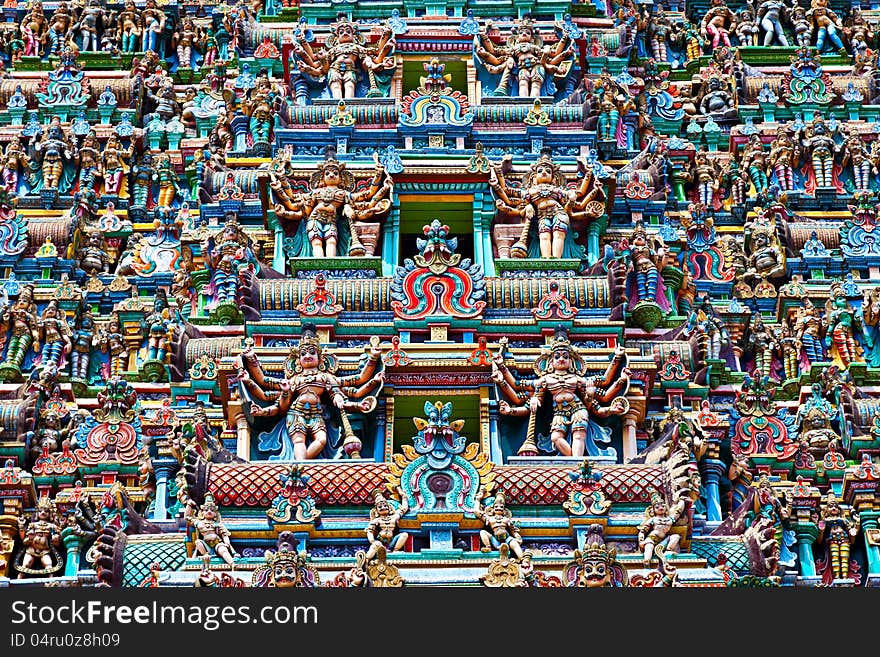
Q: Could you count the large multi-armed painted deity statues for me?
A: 6